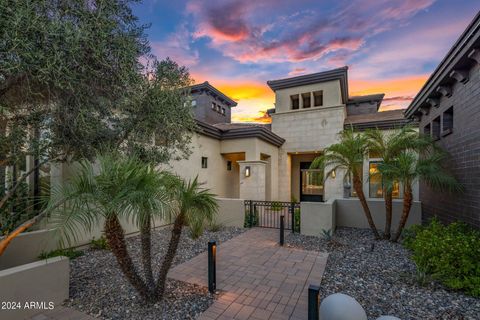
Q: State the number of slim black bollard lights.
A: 3